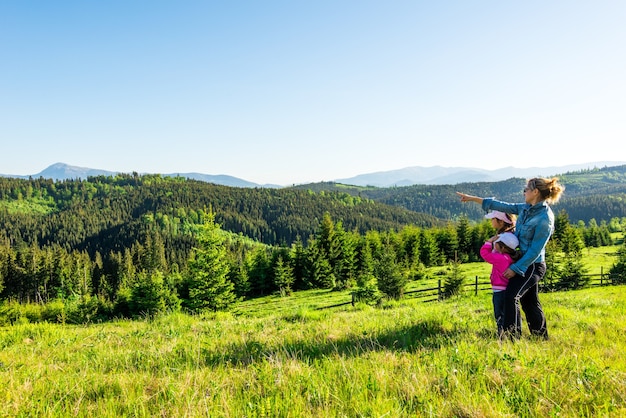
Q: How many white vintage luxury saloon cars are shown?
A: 0